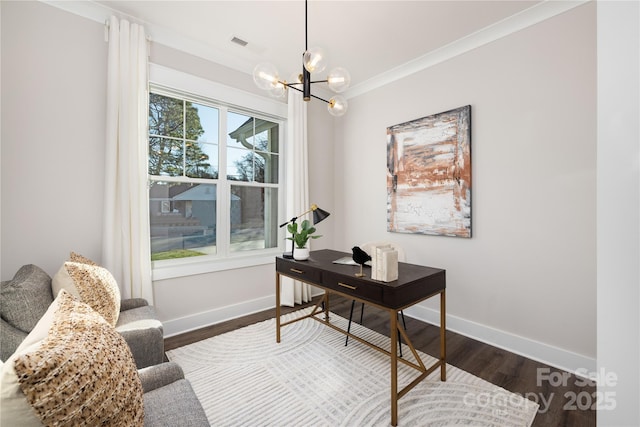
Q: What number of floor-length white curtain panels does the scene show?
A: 2